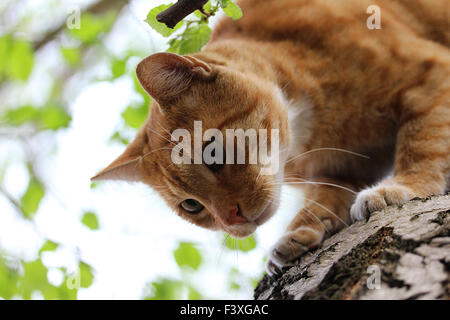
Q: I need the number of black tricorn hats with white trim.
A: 0